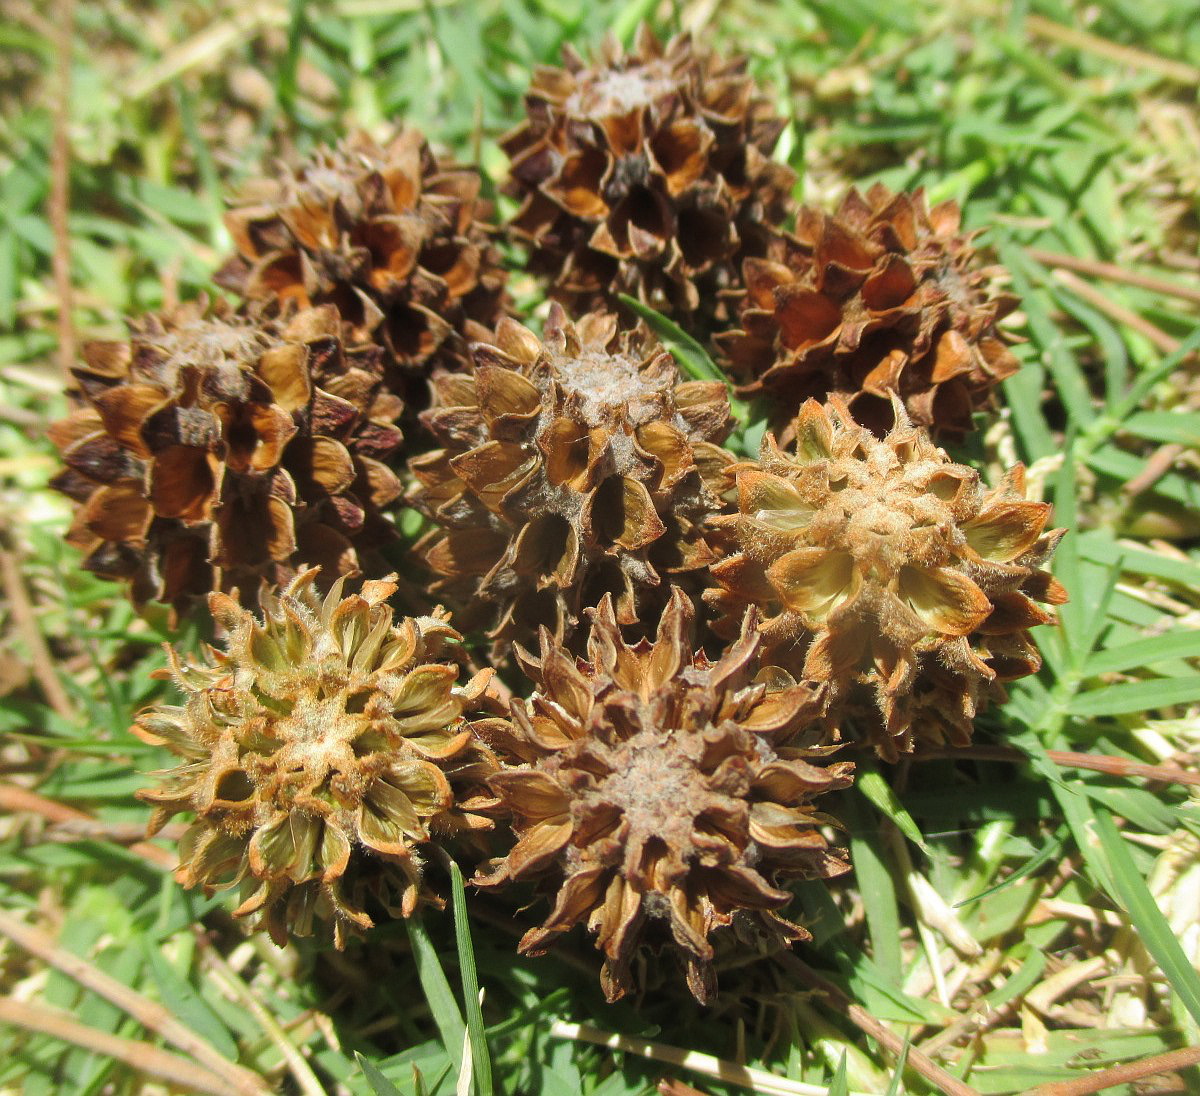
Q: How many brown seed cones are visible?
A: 8